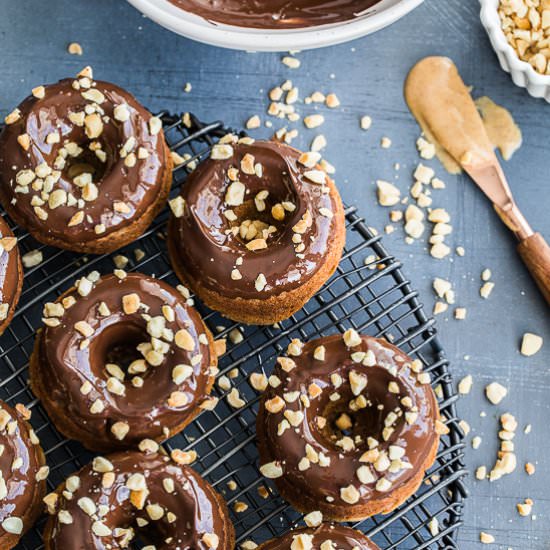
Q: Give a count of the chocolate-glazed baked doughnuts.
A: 8